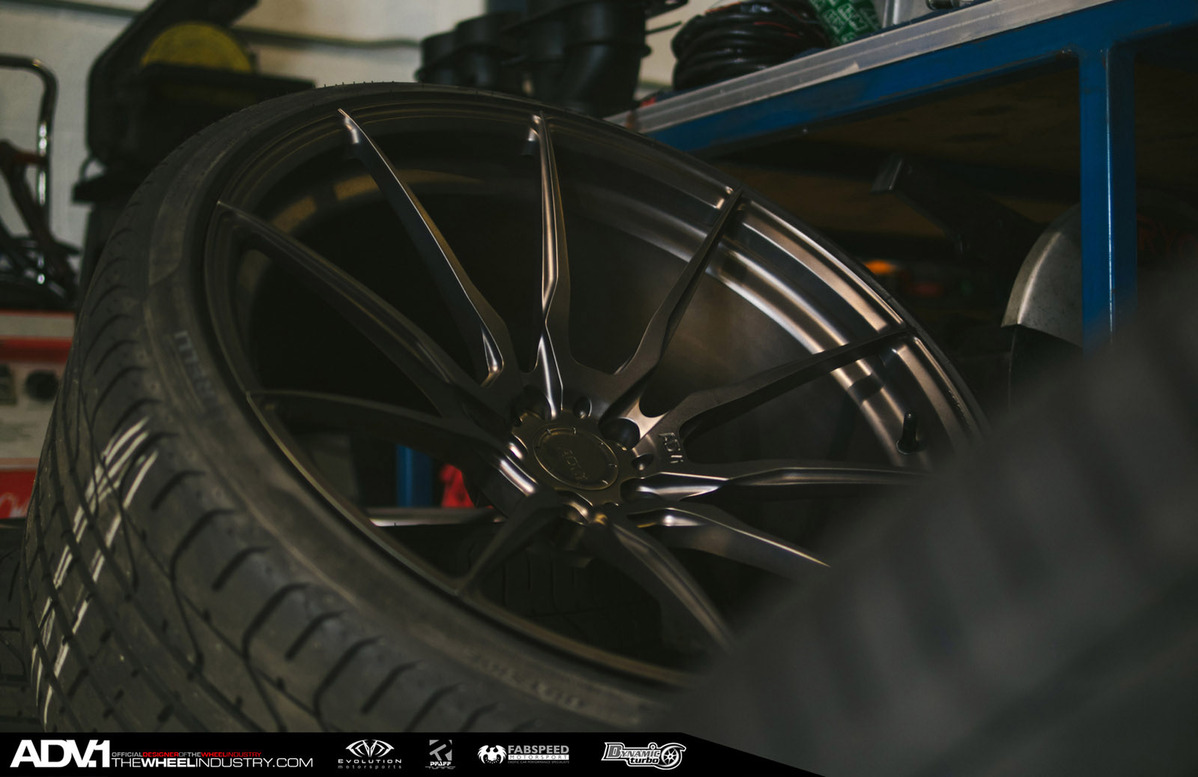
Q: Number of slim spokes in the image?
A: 10